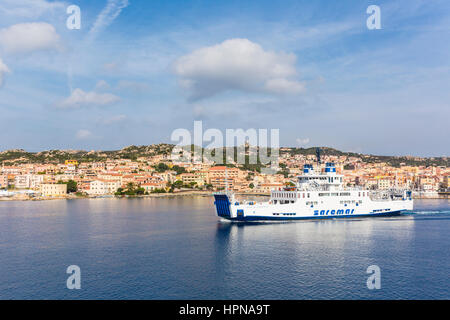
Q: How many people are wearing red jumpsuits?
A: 0